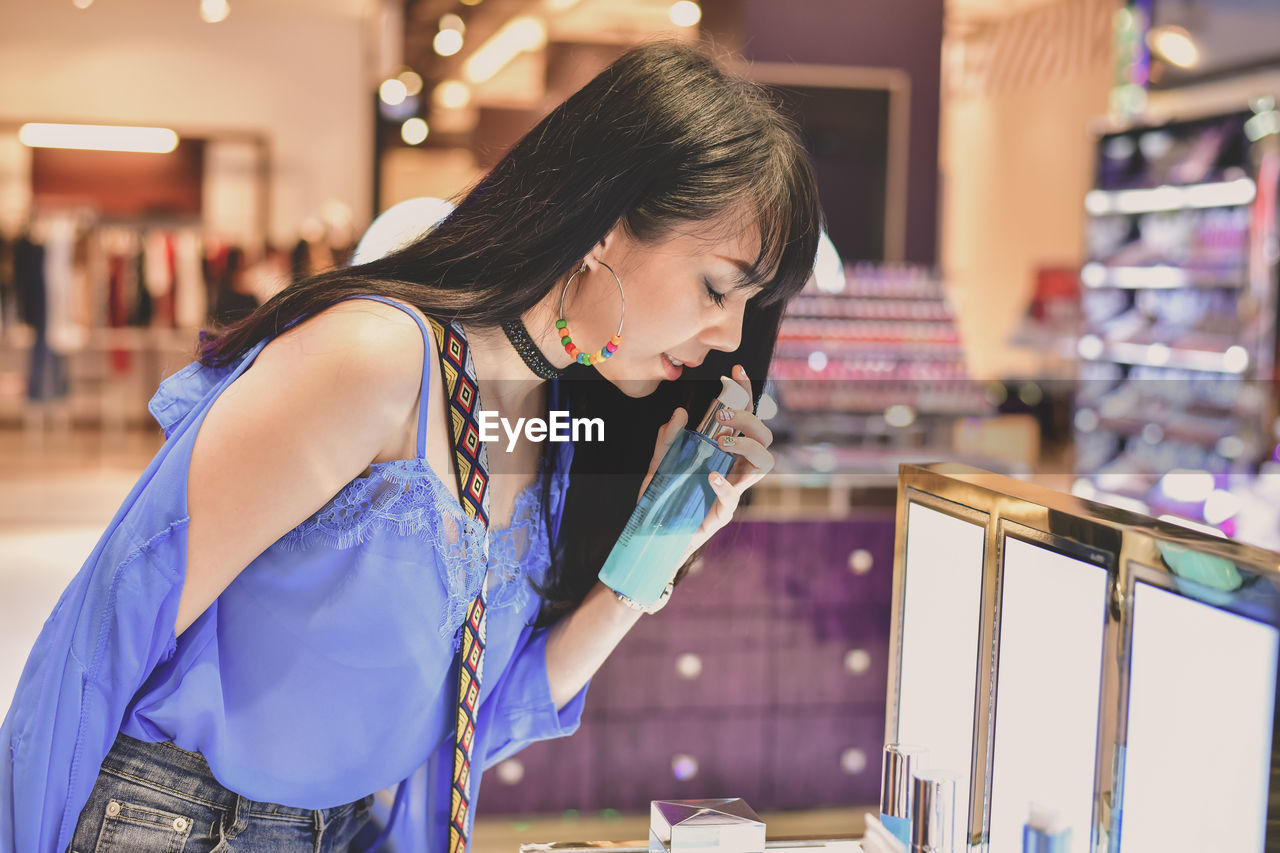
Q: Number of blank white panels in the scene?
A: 3